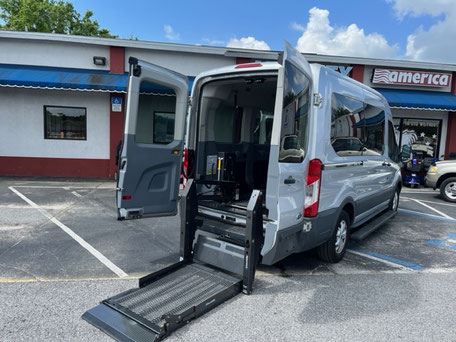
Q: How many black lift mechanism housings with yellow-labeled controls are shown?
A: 1